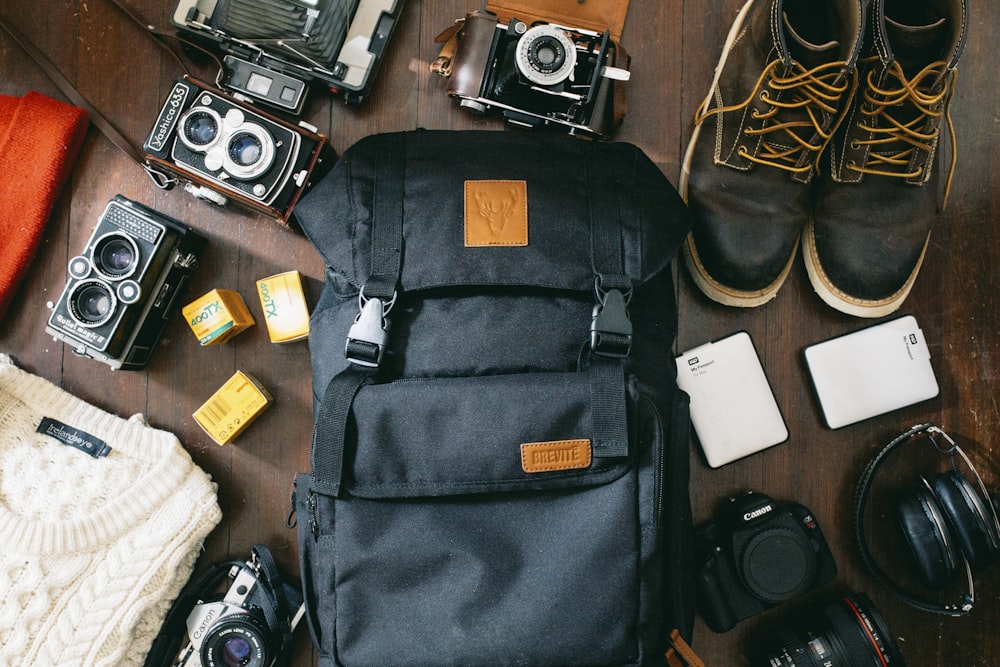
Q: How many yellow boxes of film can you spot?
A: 3